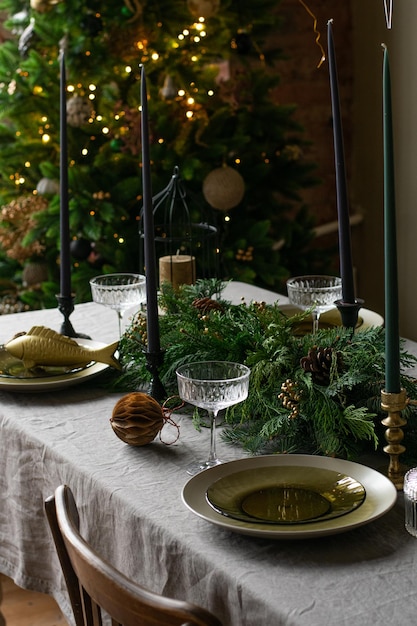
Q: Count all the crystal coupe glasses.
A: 3